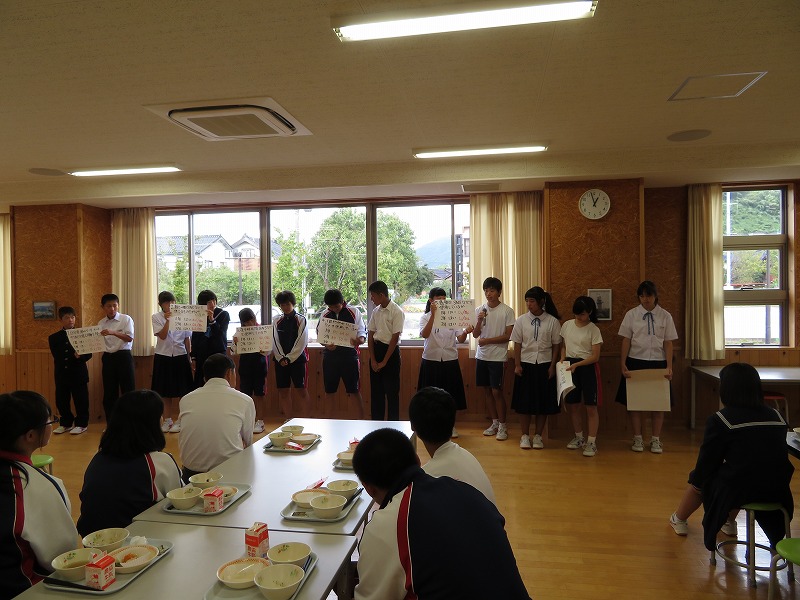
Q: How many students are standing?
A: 13